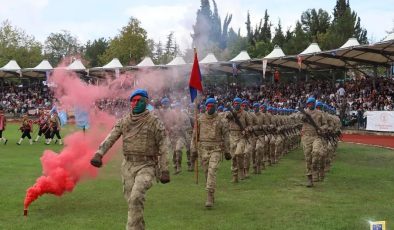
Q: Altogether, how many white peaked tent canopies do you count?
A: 12